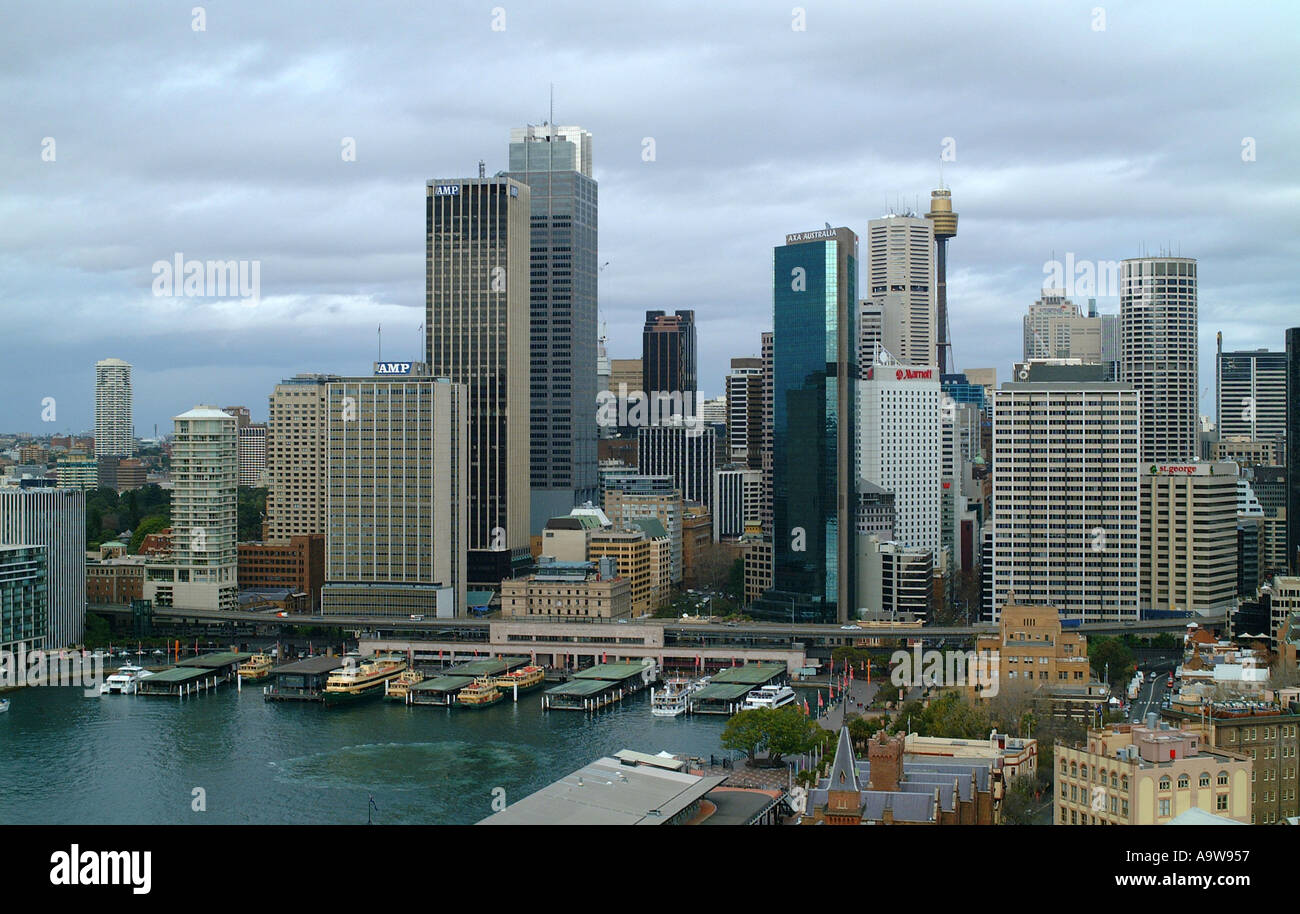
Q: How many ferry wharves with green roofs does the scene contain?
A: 4